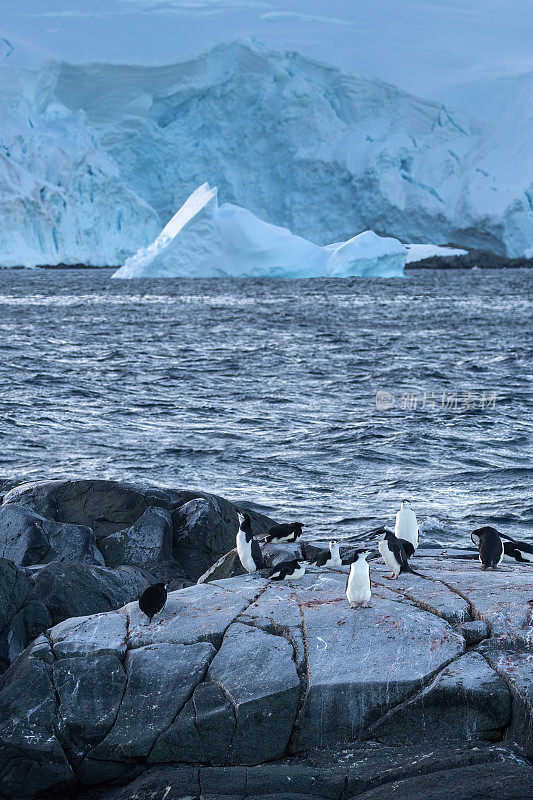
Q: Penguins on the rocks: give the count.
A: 11